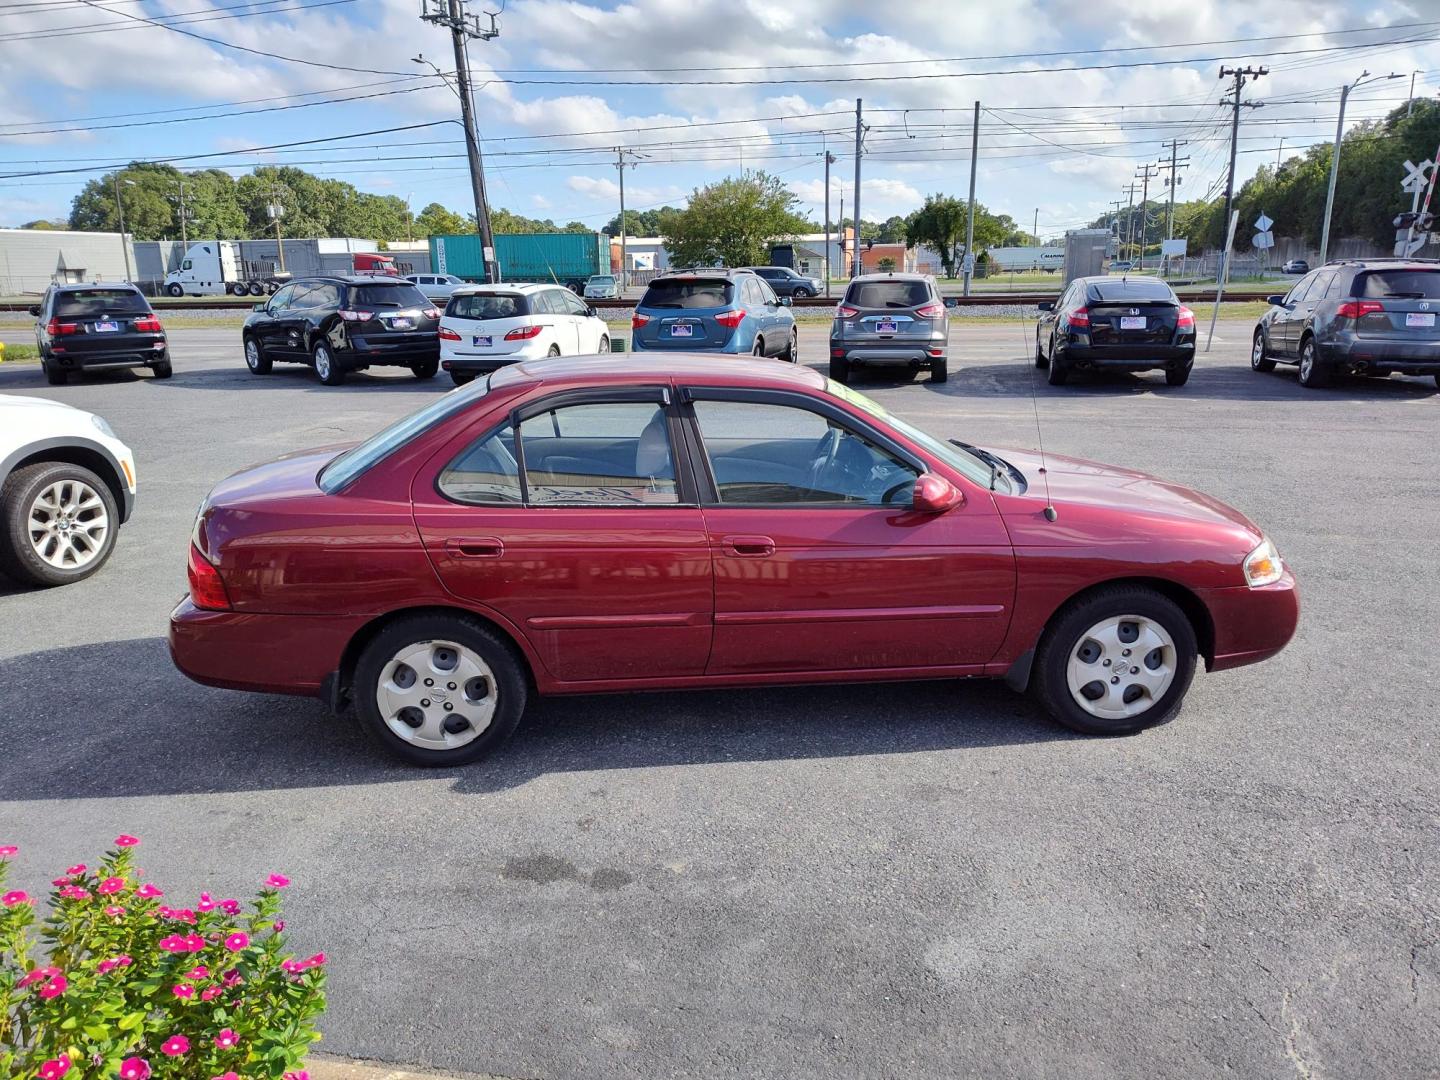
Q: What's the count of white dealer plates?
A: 2